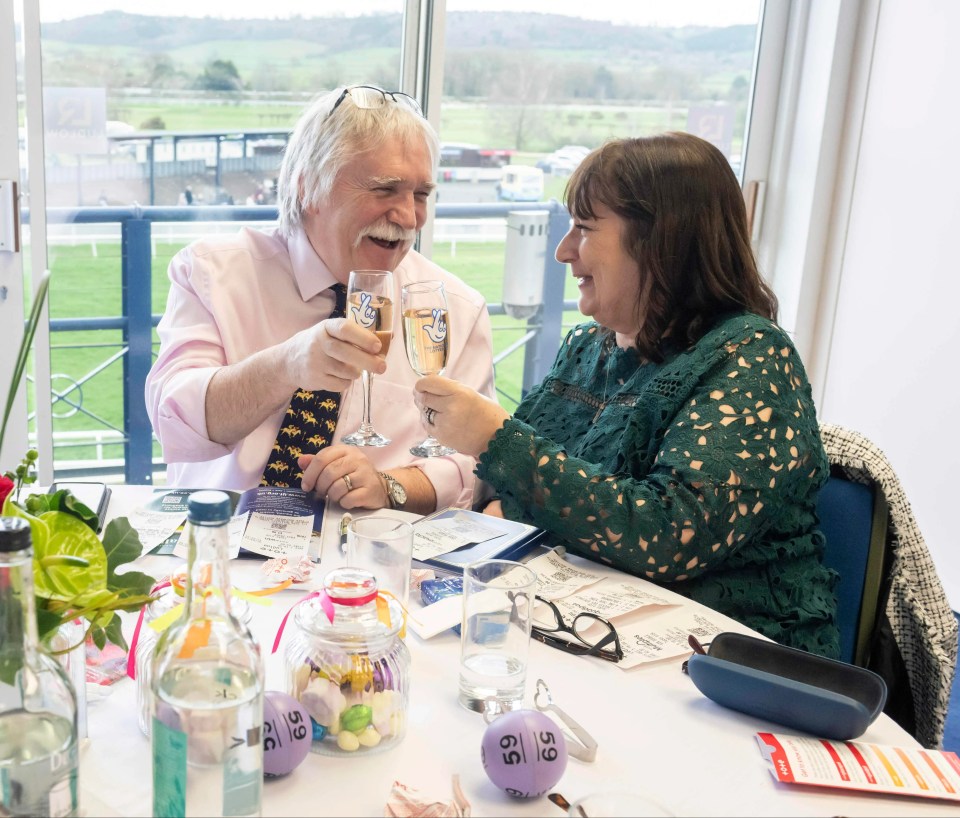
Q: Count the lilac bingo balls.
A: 2